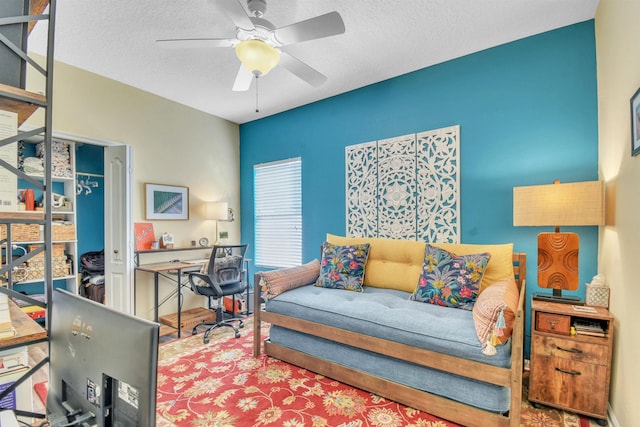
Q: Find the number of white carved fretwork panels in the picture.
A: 3